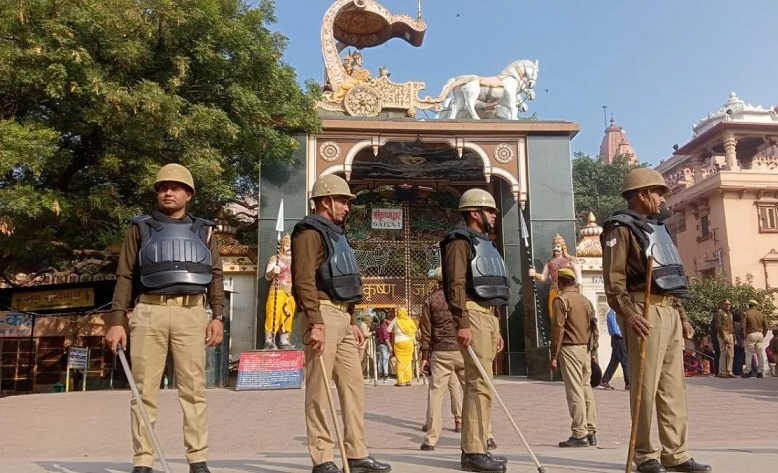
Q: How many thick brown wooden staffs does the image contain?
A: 1